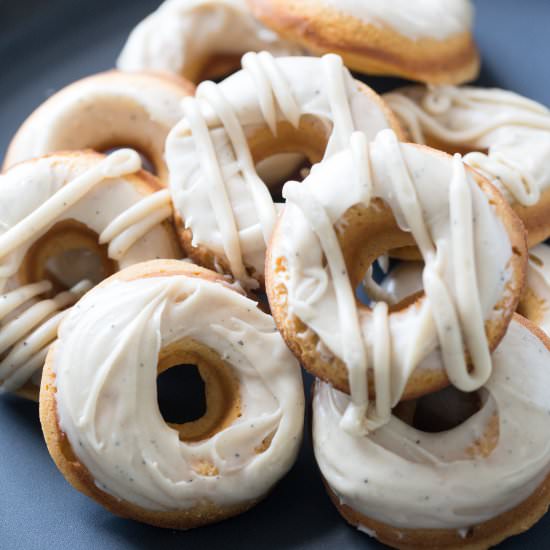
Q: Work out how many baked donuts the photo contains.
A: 10